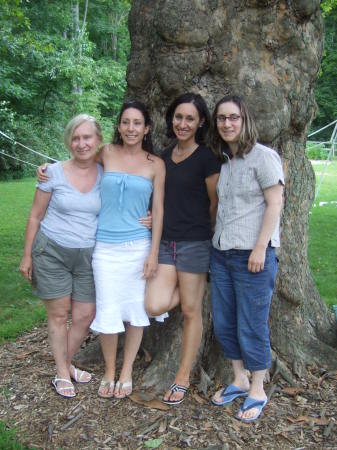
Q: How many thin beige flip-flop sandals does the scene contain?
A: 2